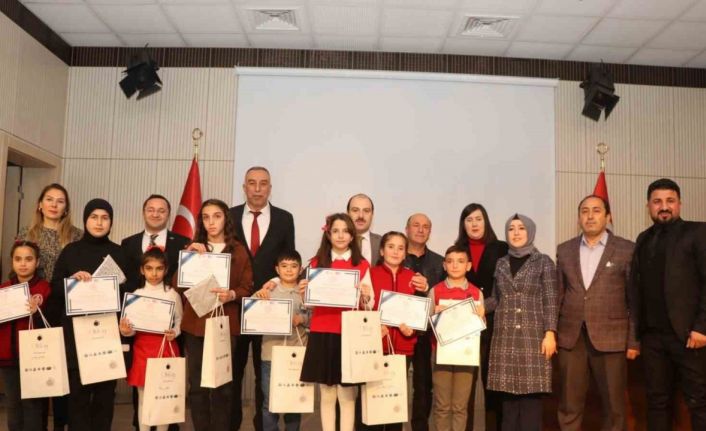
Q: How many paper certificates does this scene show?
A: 8